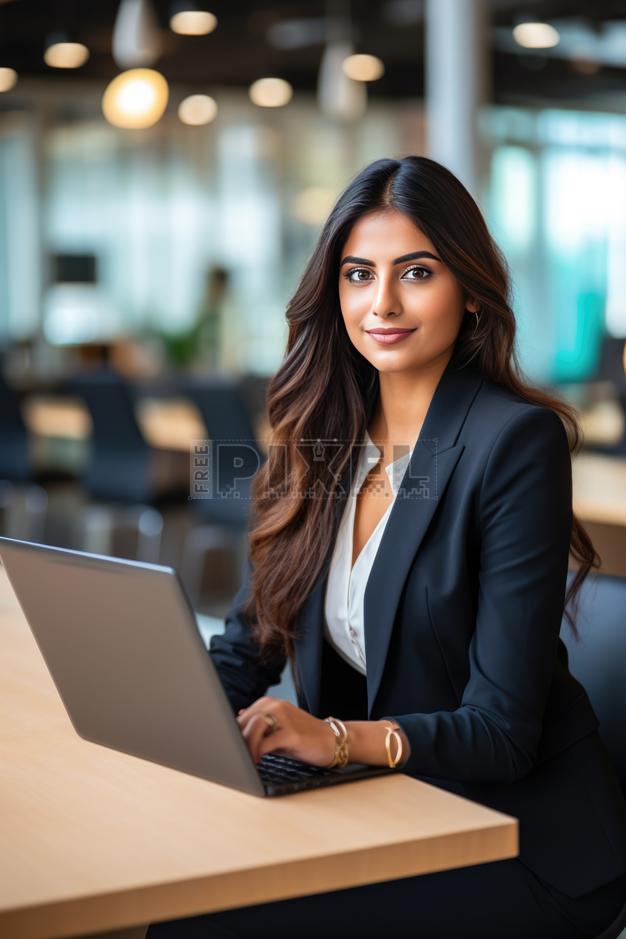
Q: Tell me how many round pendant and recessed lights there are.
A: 8